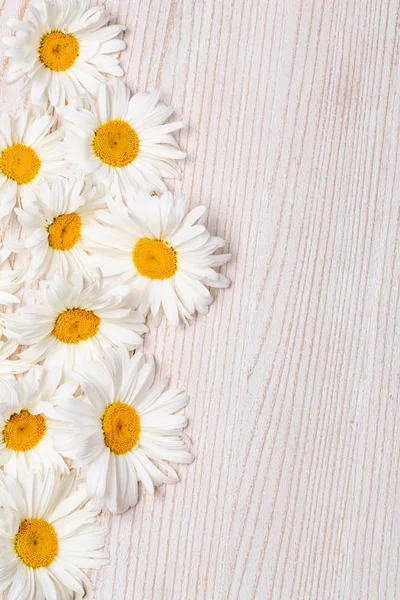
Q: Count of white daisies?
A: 9